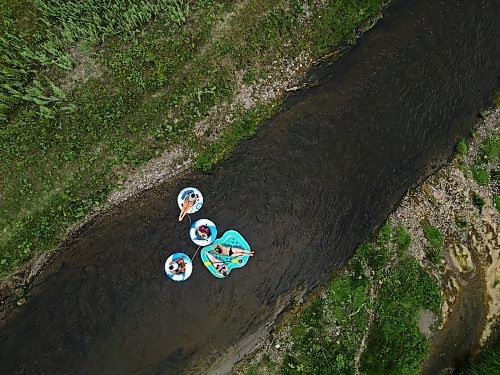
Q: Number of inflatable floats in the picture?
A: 4